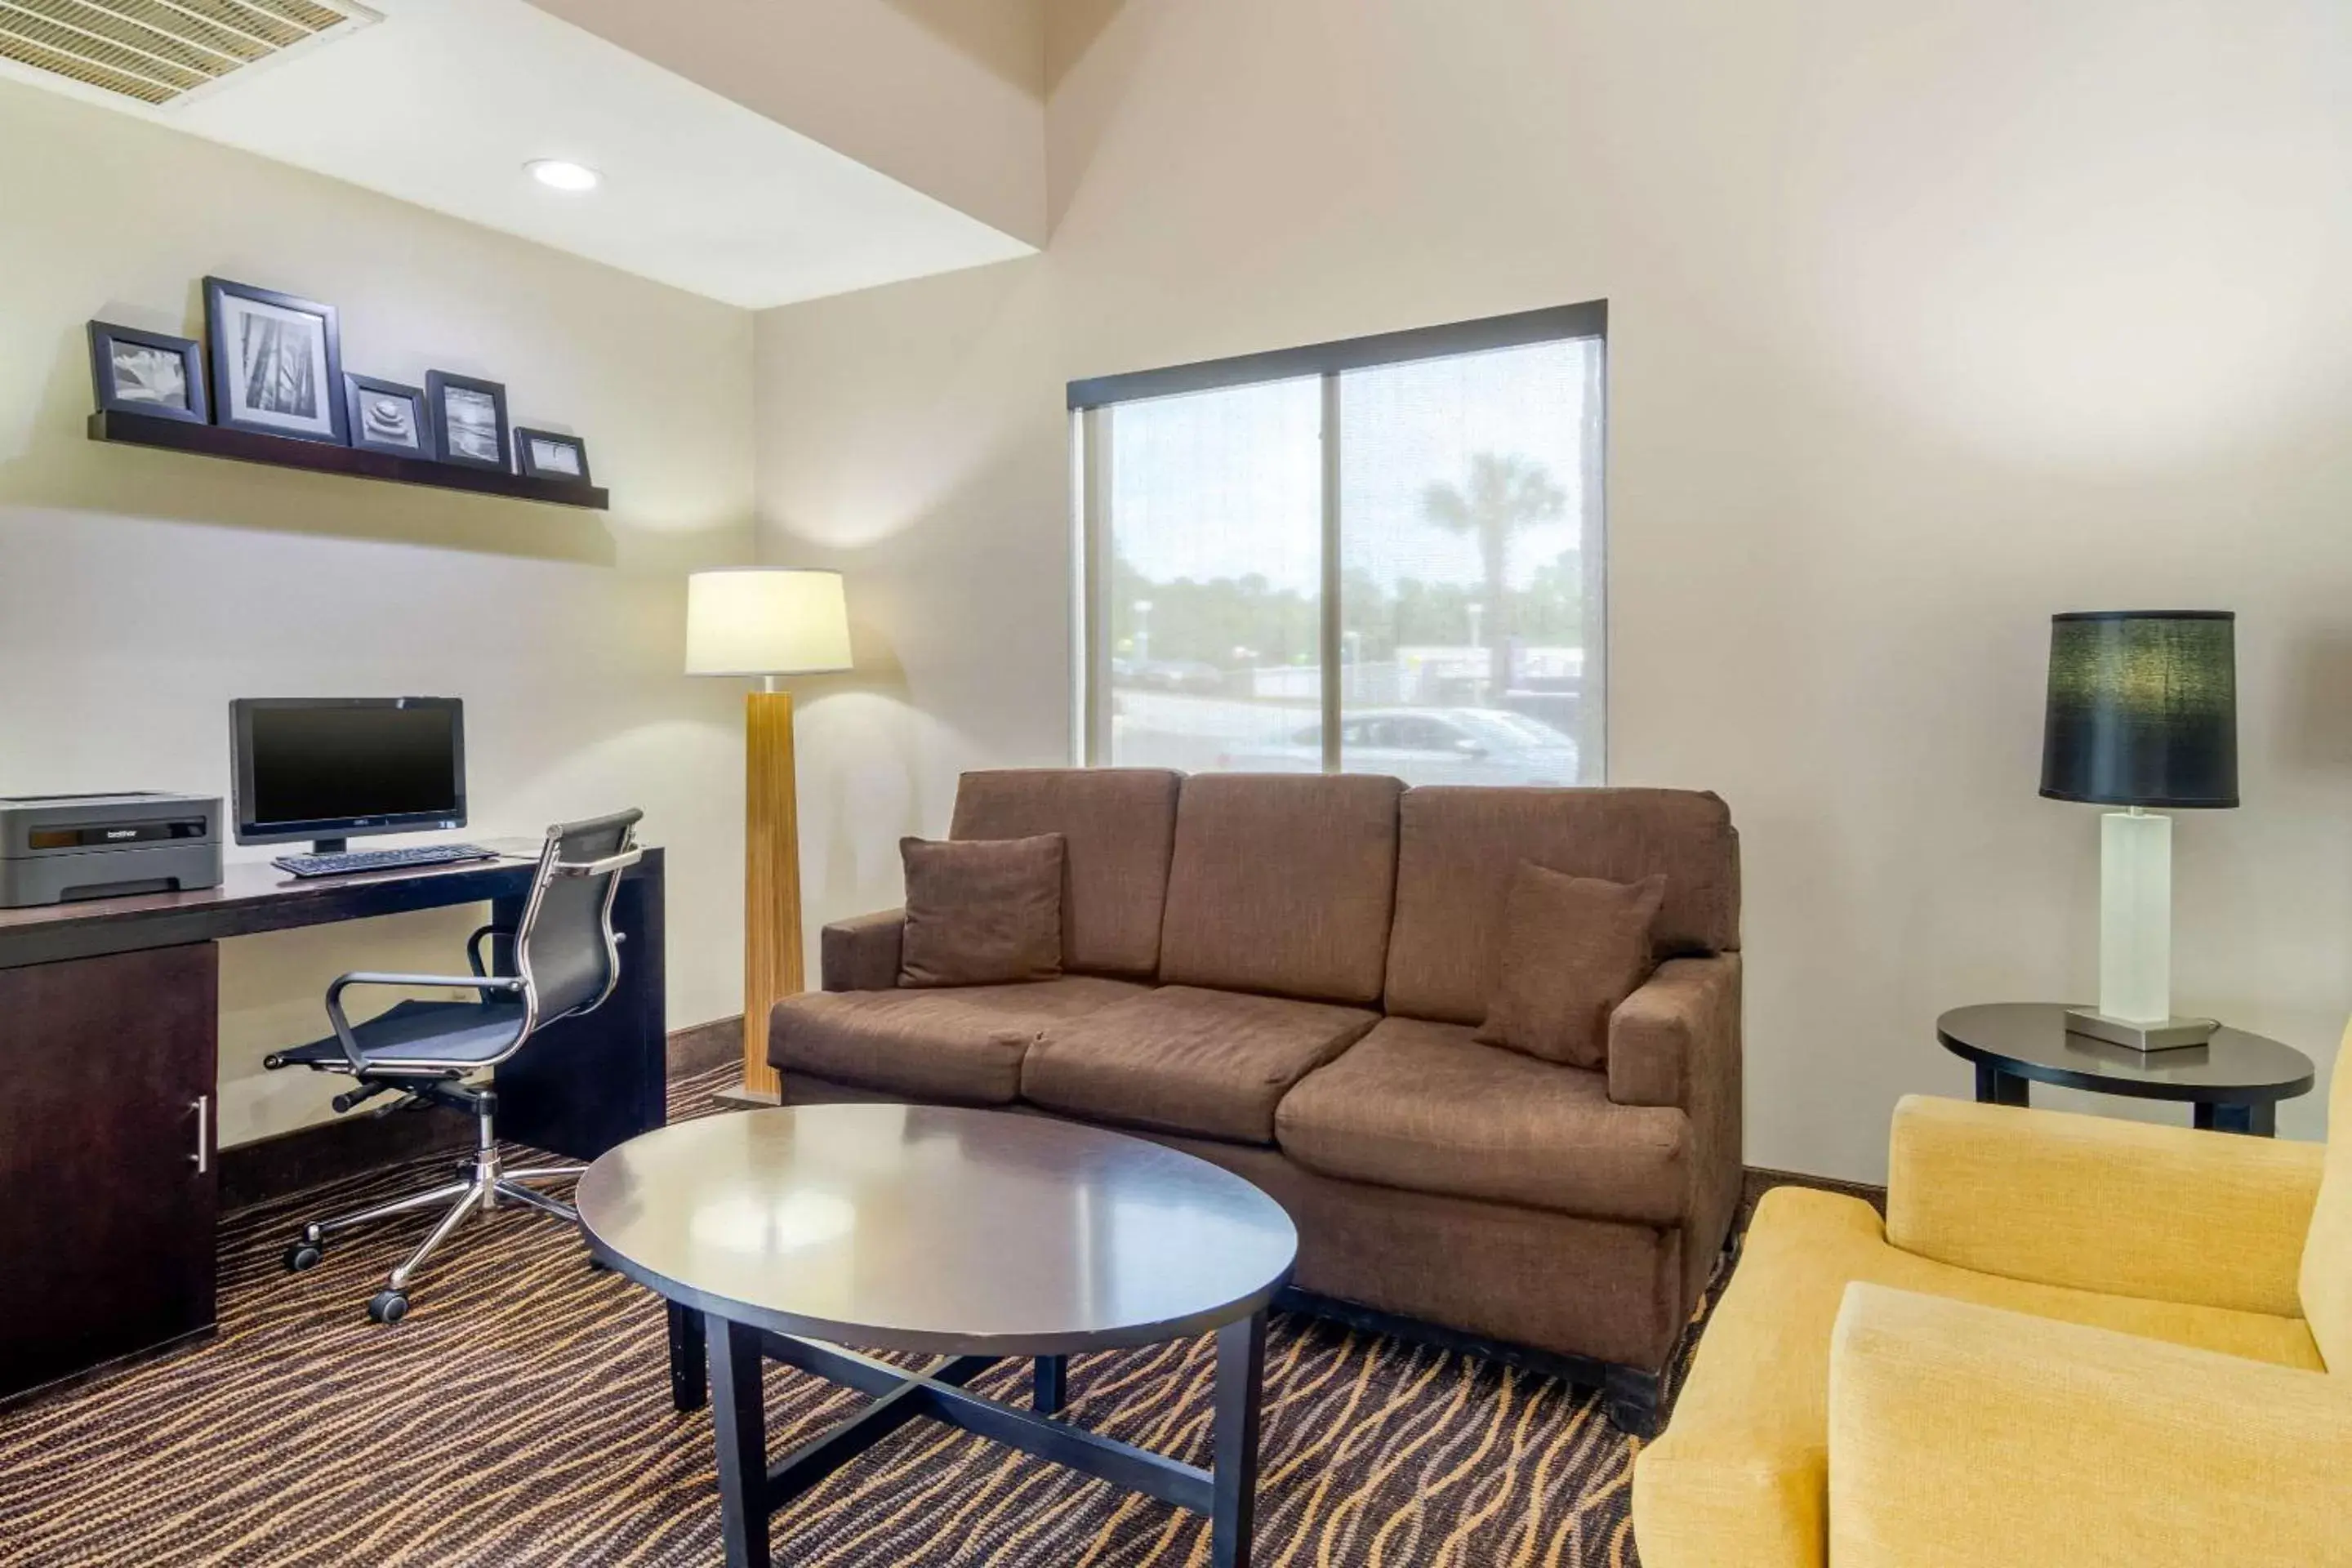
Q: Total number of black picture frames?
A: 5